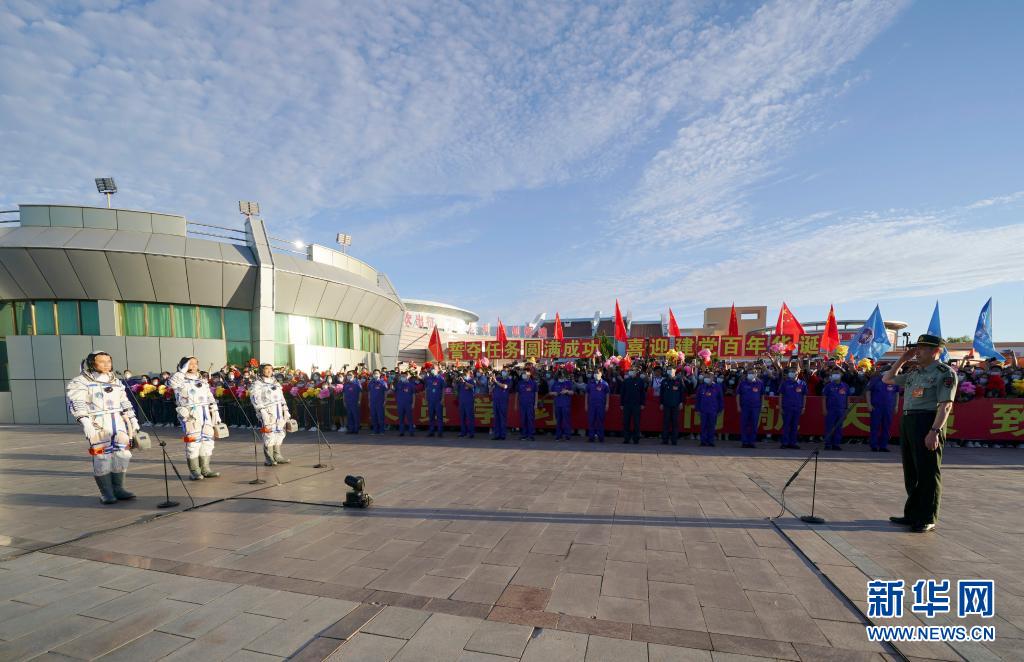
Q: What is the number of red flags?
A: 8